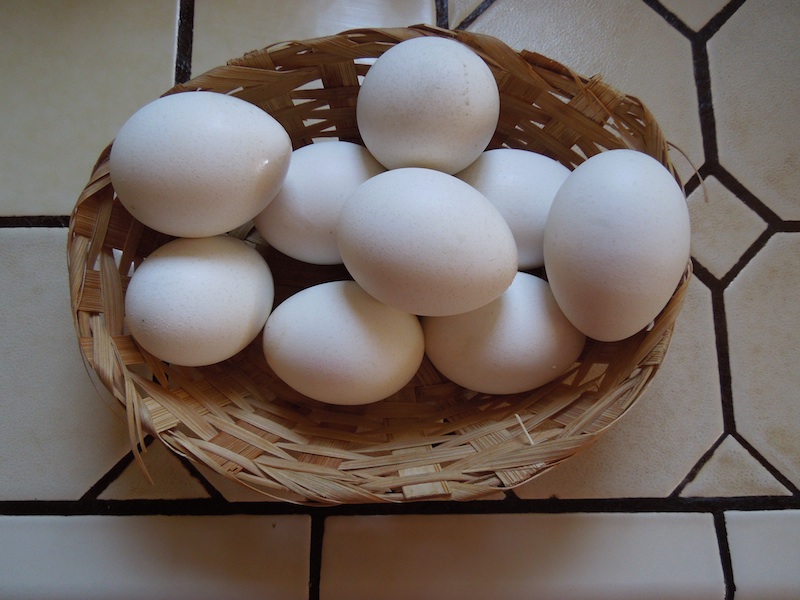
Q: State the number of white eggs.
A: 9